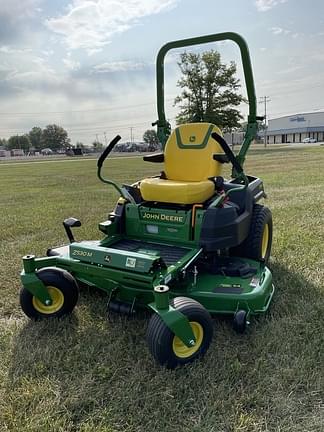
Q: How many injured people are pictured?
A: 0